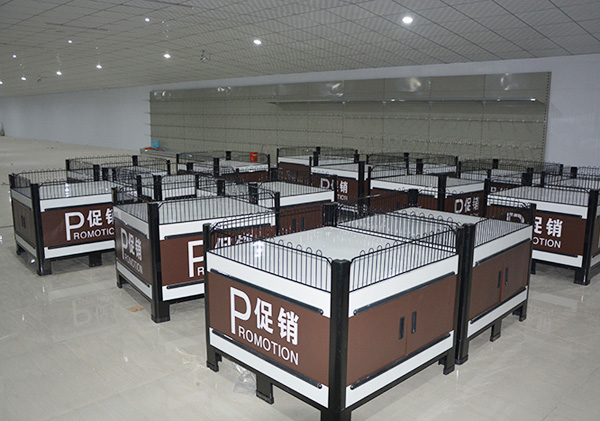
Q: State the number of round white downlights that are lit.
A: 10